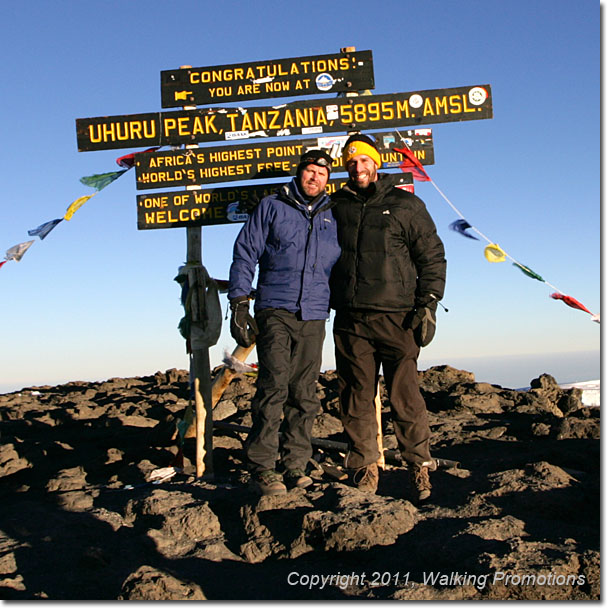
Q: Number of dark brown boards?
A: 4